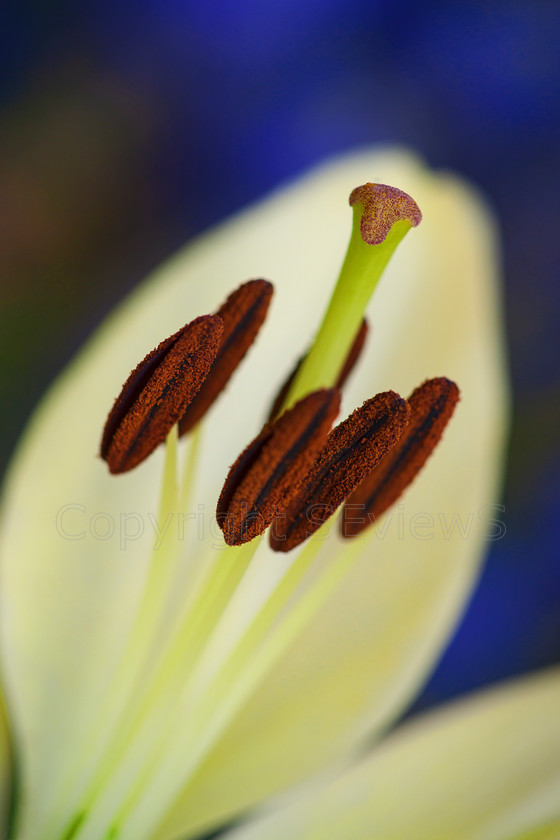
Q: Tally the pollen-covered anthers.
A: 6